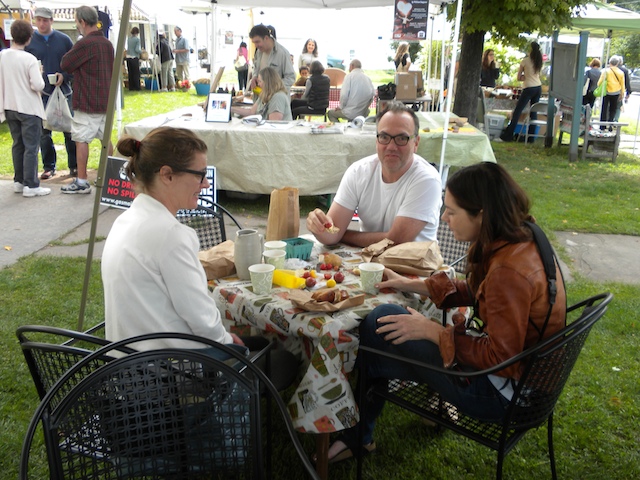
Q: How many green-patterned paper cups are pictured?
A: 4